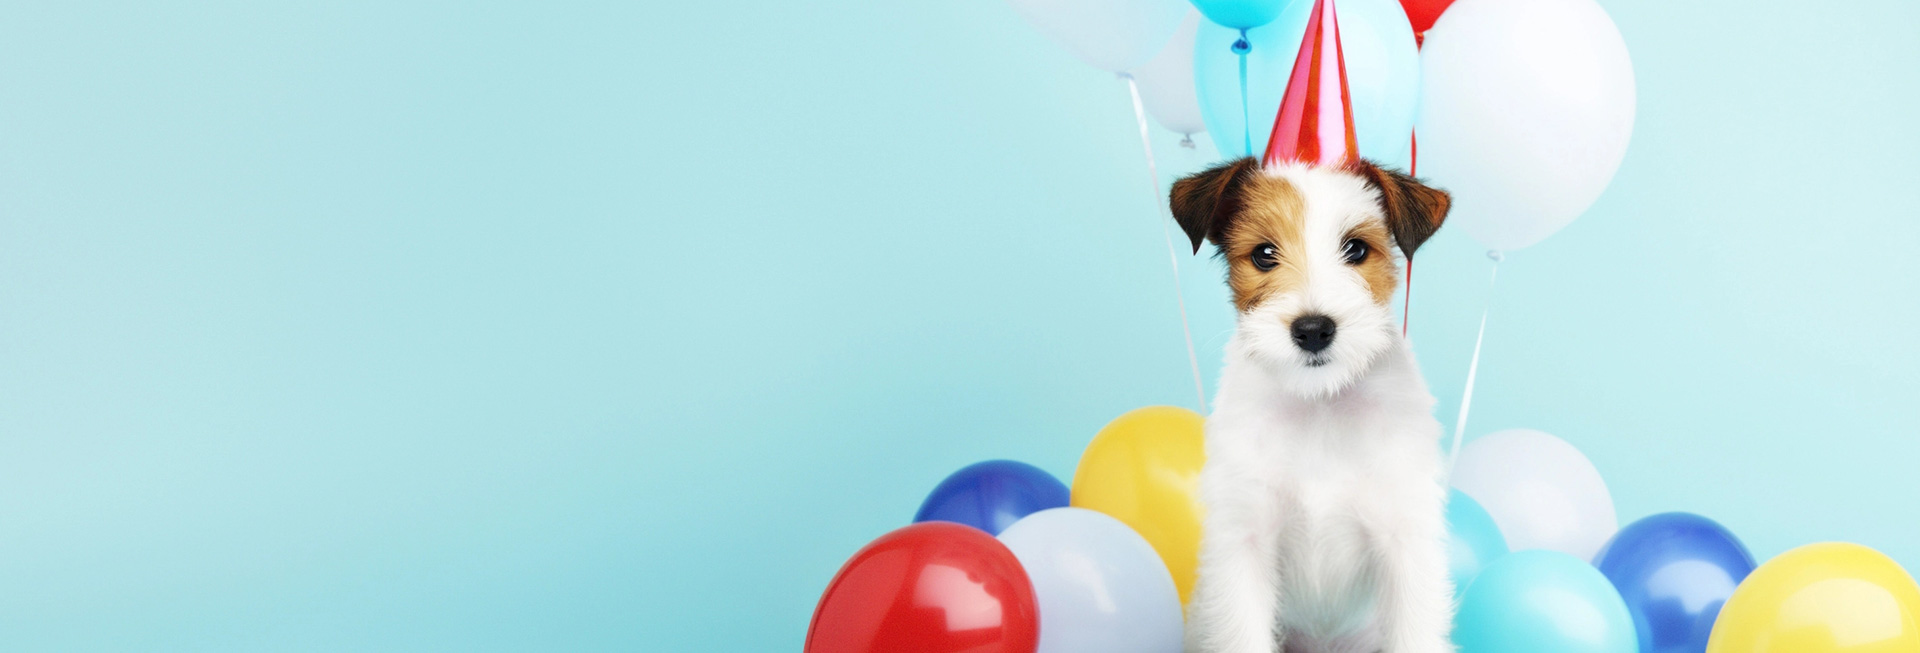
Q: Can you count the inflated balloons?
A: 15